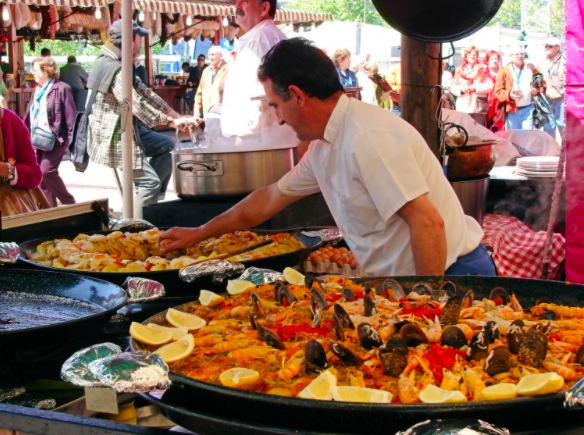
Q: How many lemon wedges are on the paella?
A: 13